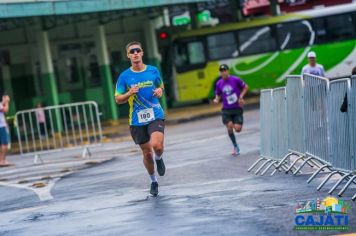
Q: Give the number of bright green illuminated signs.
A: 2